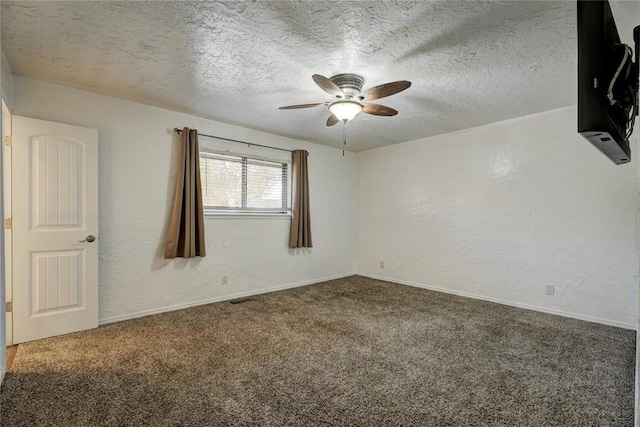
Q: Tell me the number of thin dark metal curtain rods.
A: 1